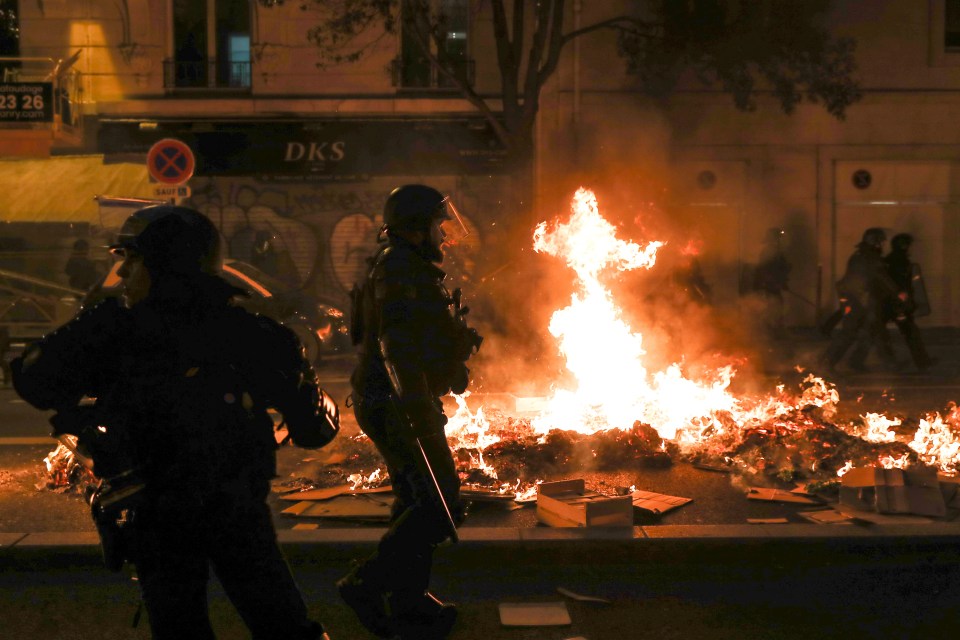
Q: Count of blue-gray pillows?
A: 0